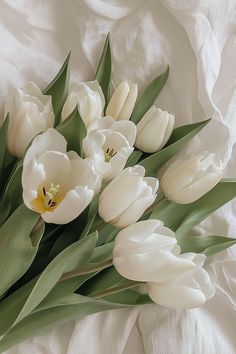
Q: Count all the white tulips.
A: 10